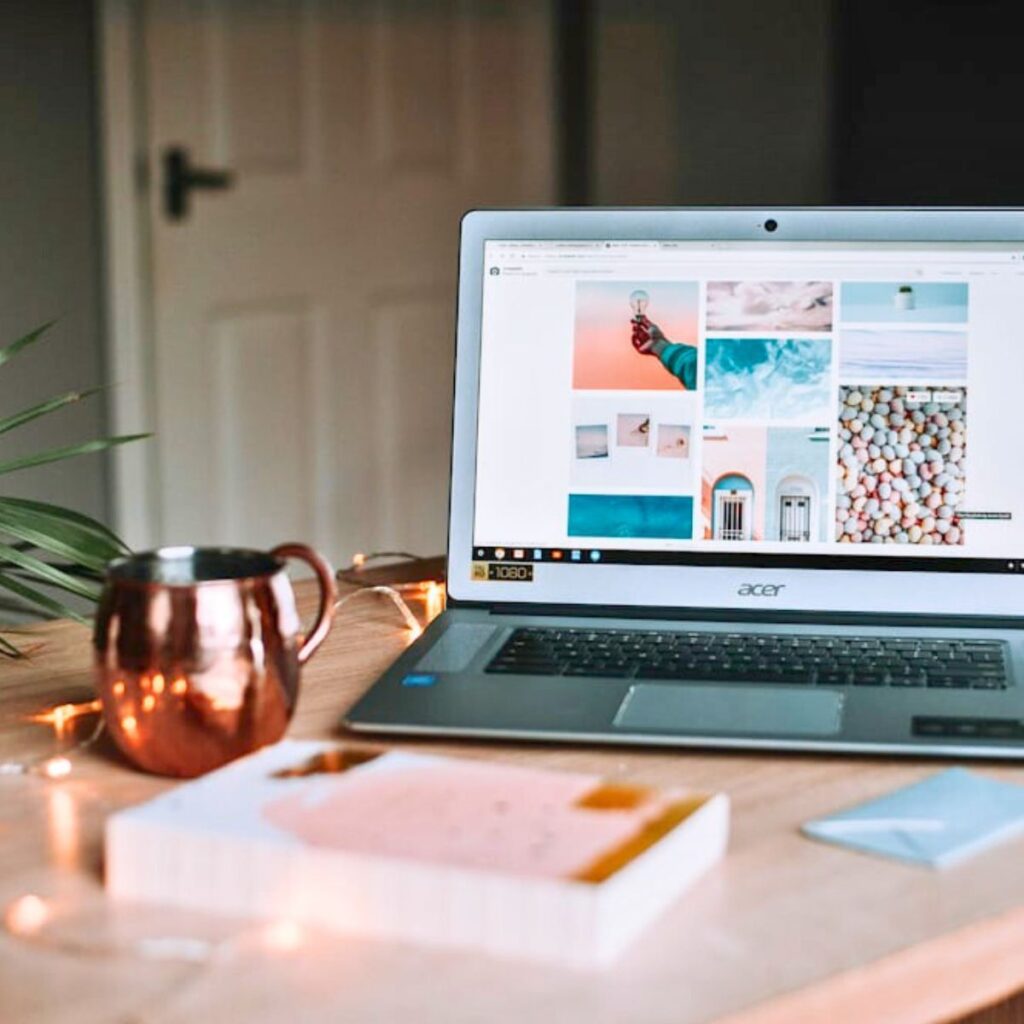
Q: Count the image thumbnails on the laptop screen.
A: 9